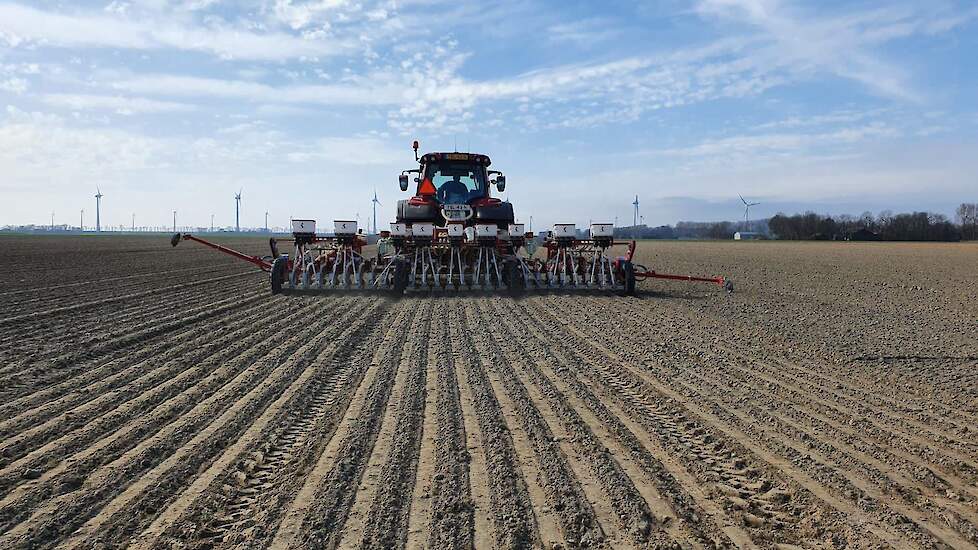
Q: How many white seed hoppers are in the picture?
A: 9